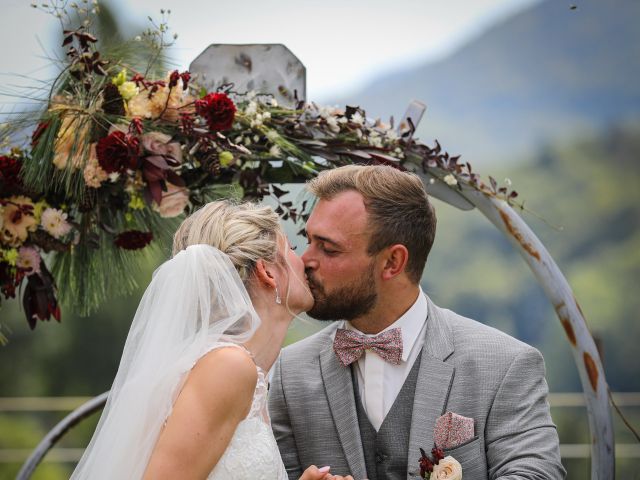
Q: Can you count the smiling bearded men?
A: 0